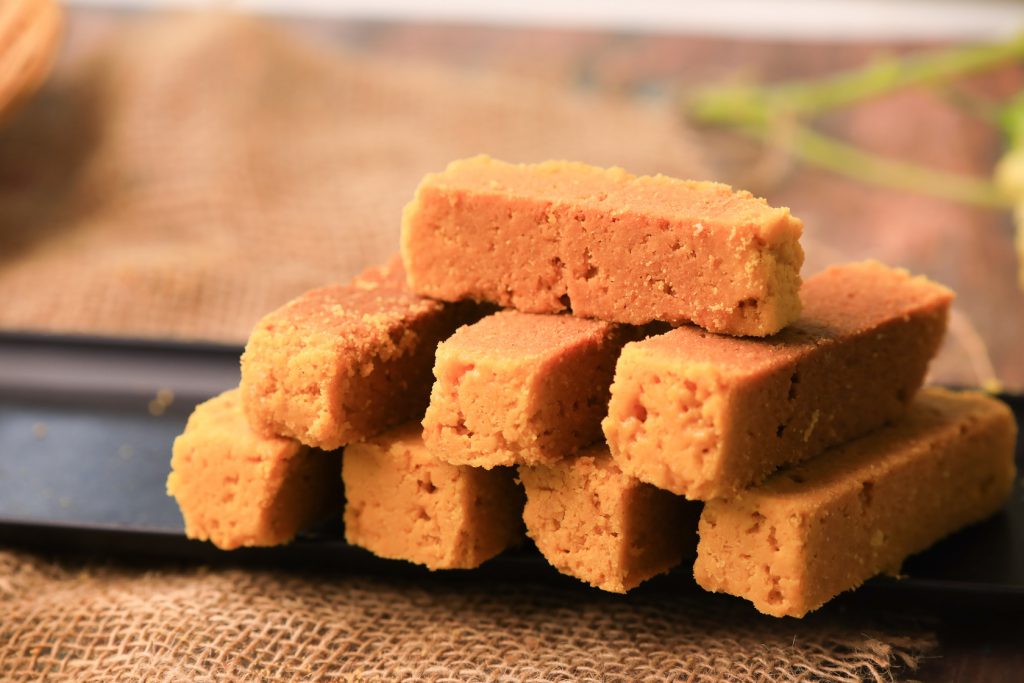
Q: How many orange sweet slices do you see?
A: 8